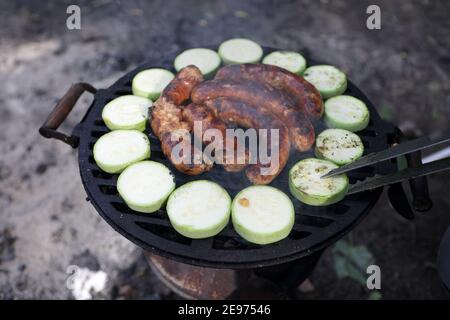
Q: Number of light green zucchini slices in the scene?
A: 13